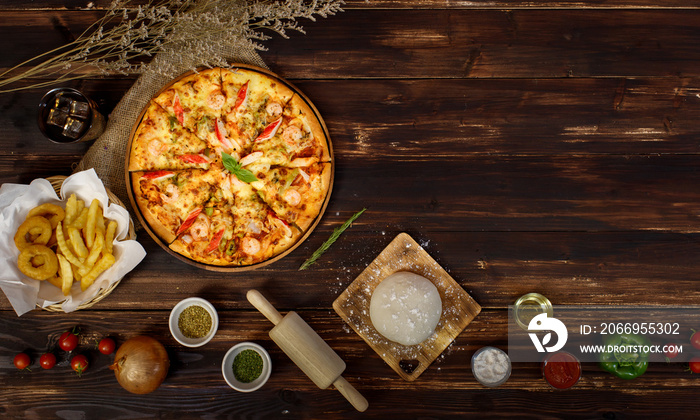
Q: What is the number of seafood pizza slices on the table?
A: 8